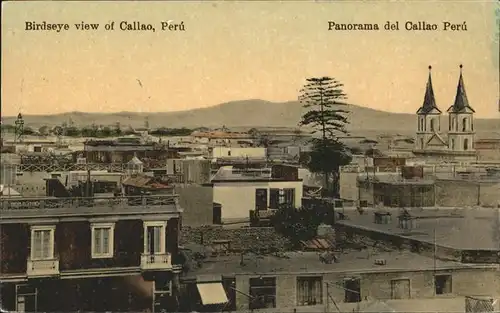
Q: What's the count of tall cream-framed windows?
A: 3